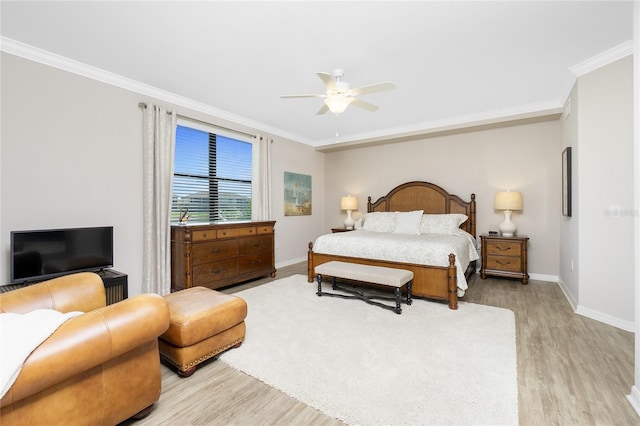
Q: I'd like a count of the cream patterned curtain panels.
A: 2